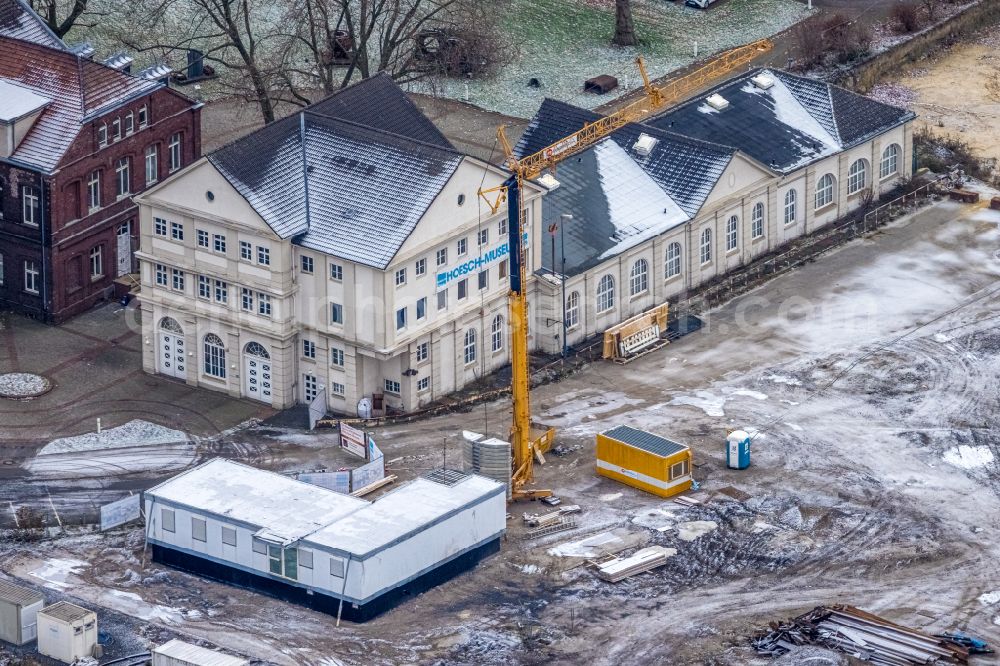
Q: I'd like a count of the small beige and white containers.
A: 3